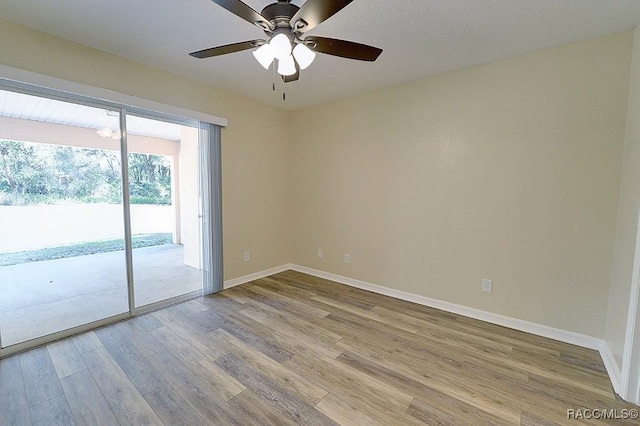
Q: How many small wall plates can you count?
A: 4